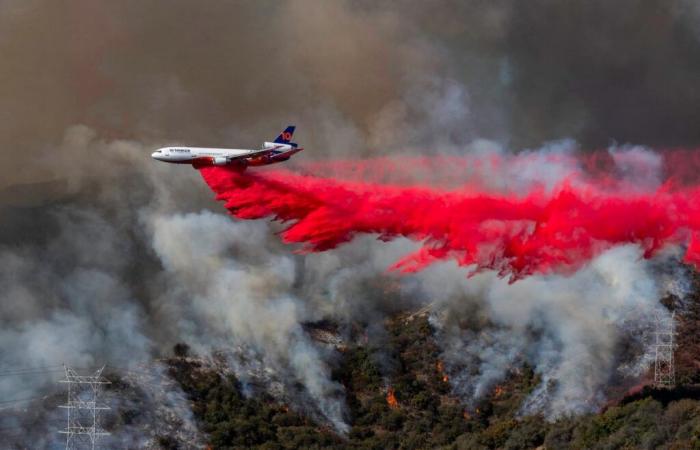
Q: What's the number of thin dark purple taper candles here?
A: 0